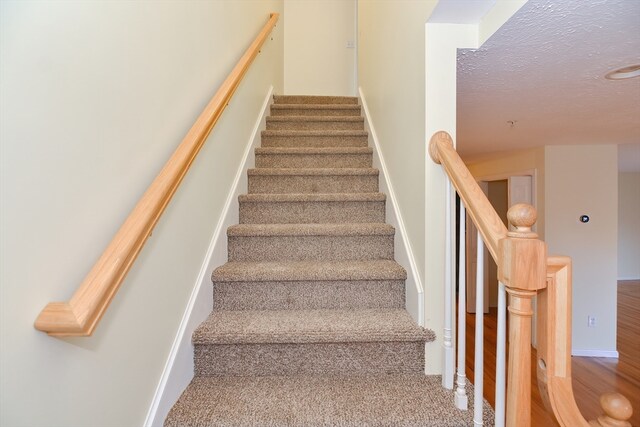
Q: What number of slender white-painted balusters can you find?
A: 4